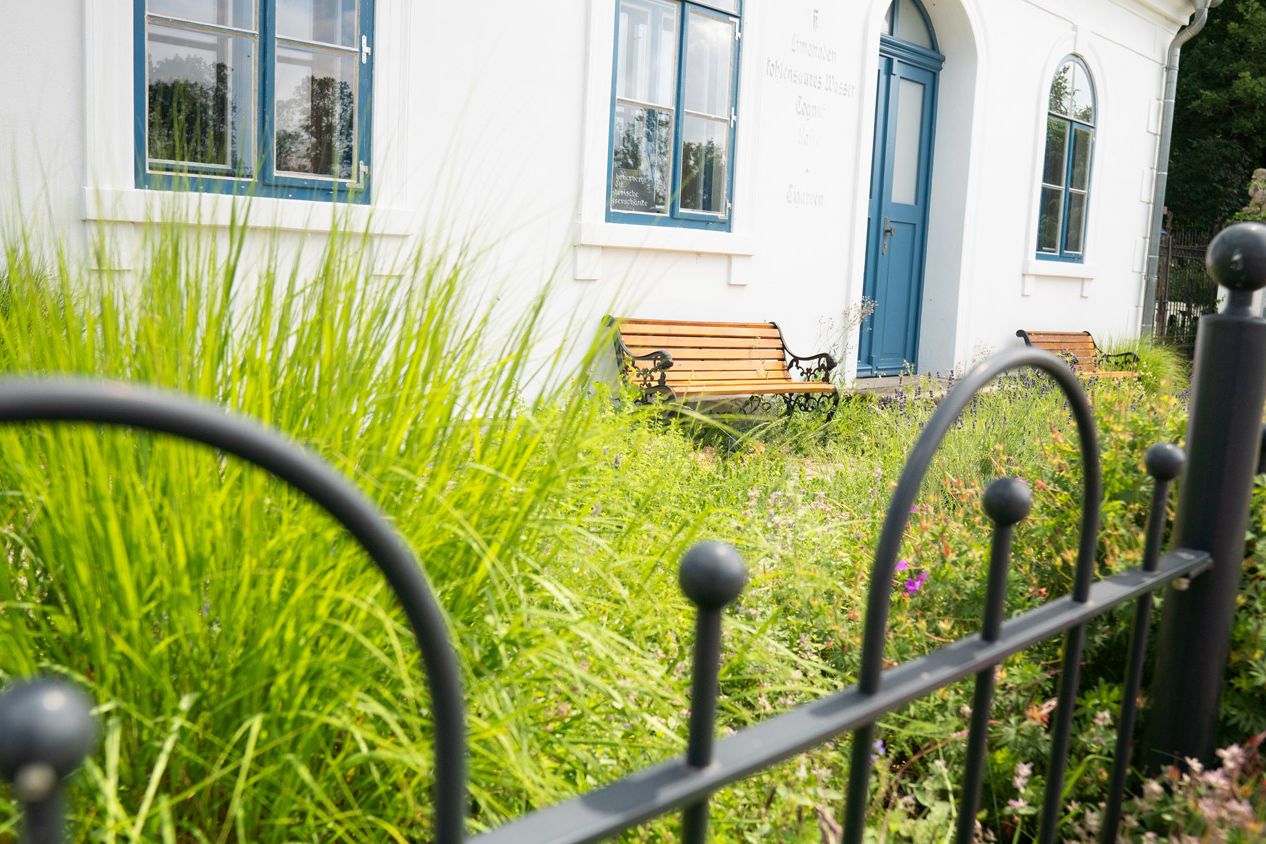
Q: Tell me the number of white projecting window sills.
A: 3